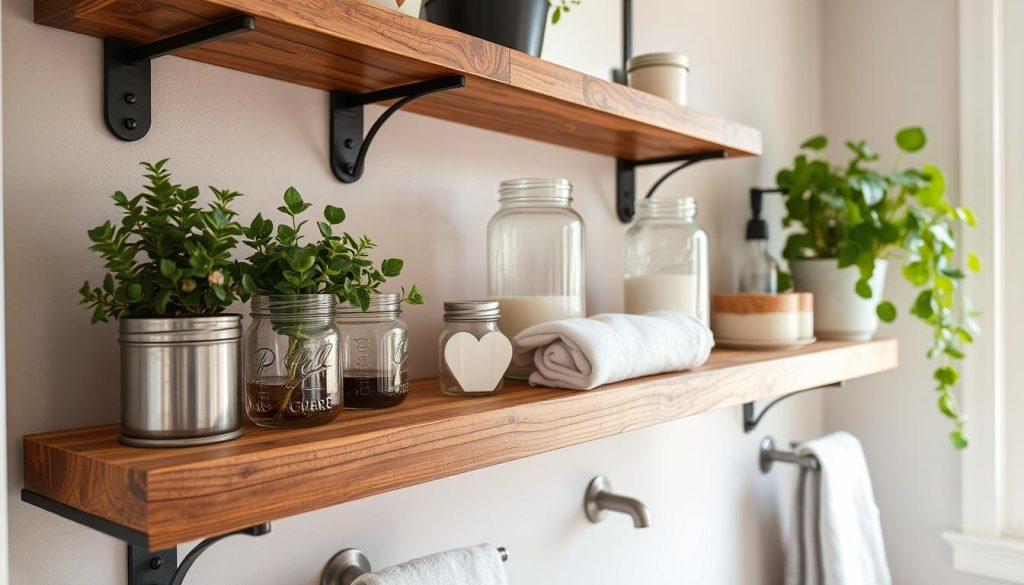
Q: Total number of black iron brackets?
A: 5